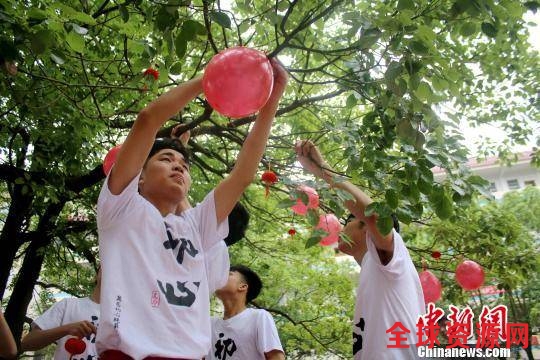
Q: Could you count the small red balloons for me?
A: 5